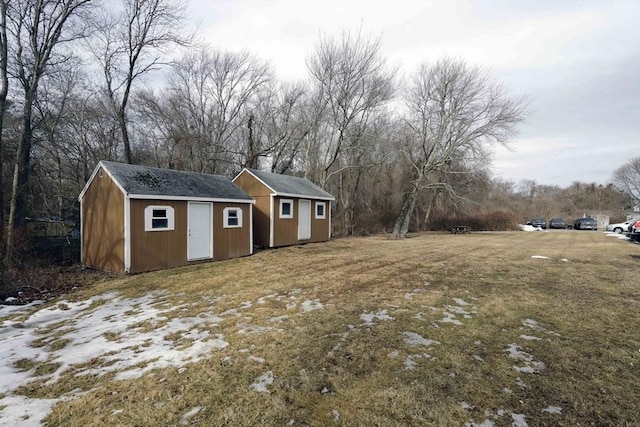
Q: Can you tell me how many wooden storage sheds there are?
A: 2